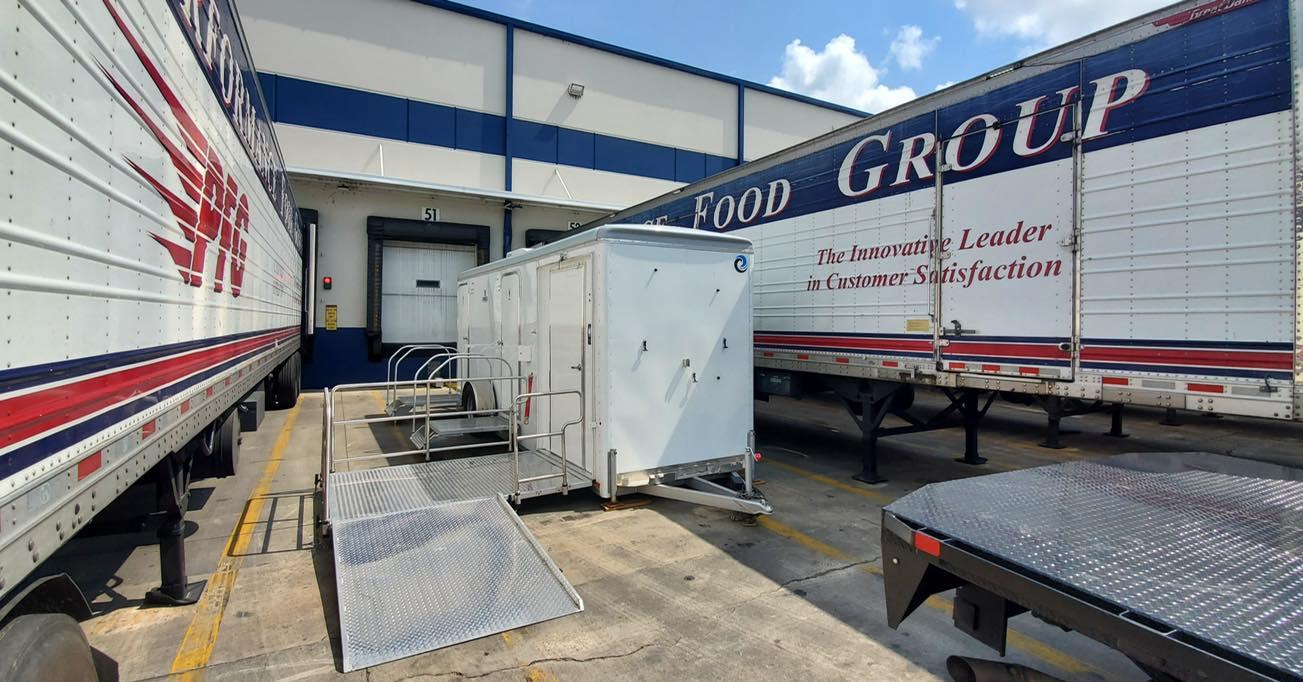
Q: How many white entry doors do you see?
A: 3